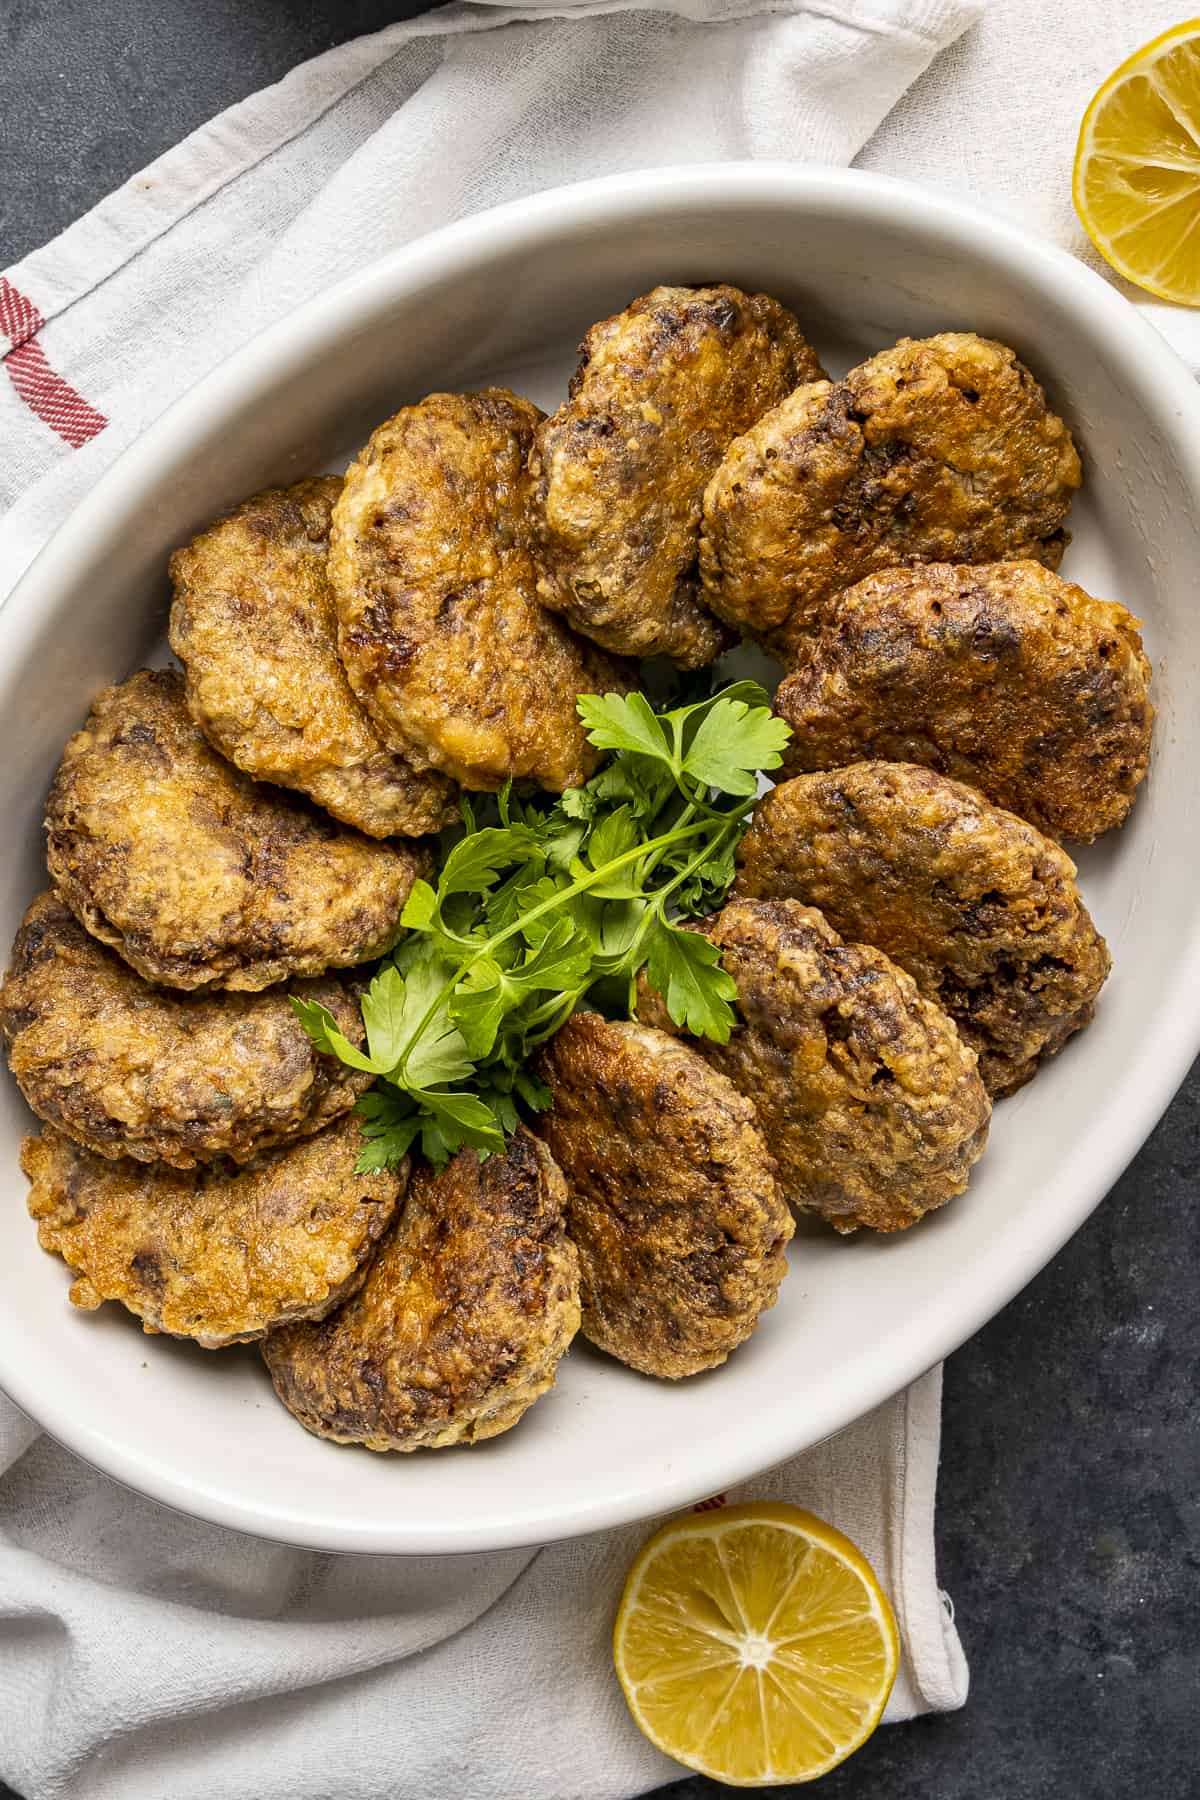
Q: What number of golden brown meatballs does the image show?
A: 12